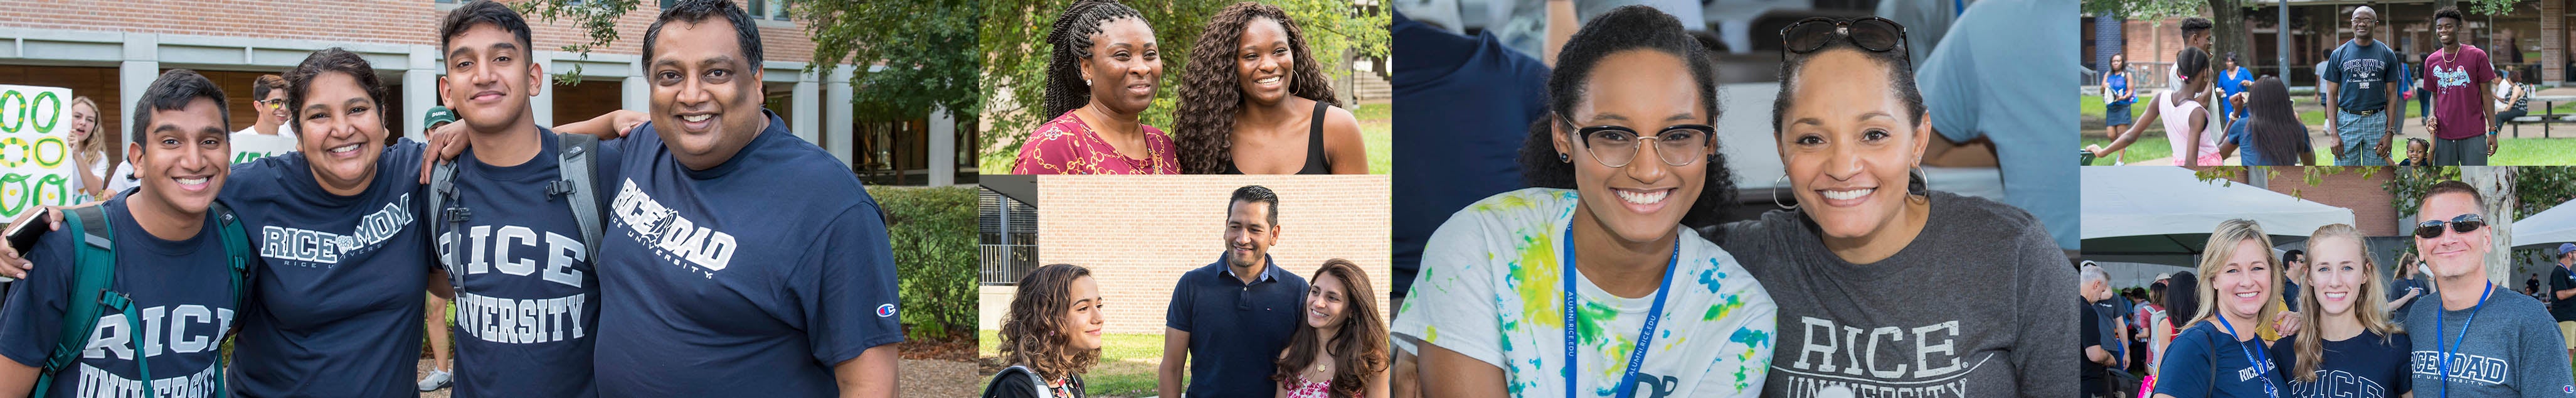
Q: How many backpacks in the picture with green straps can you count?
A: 1